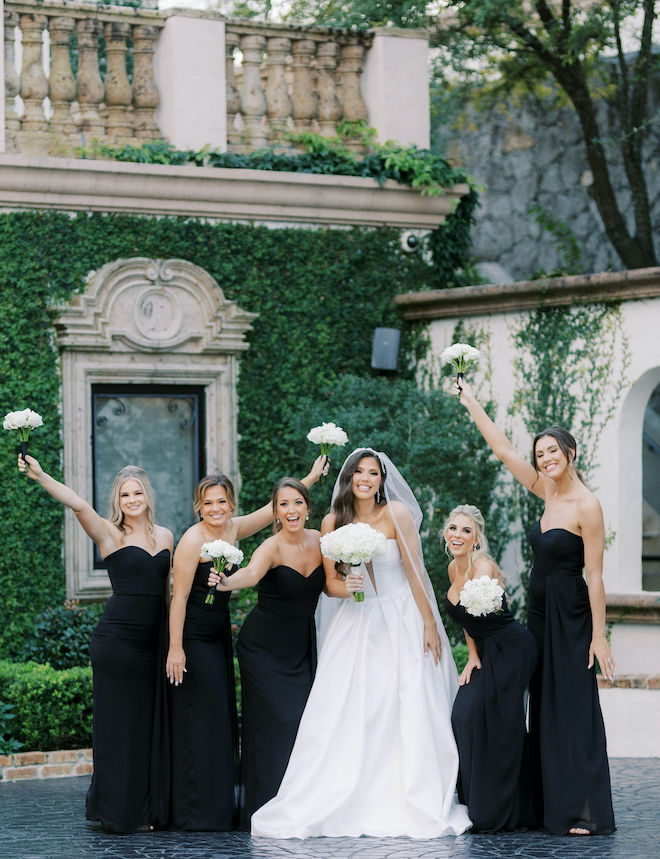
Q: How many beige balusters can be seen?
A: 12